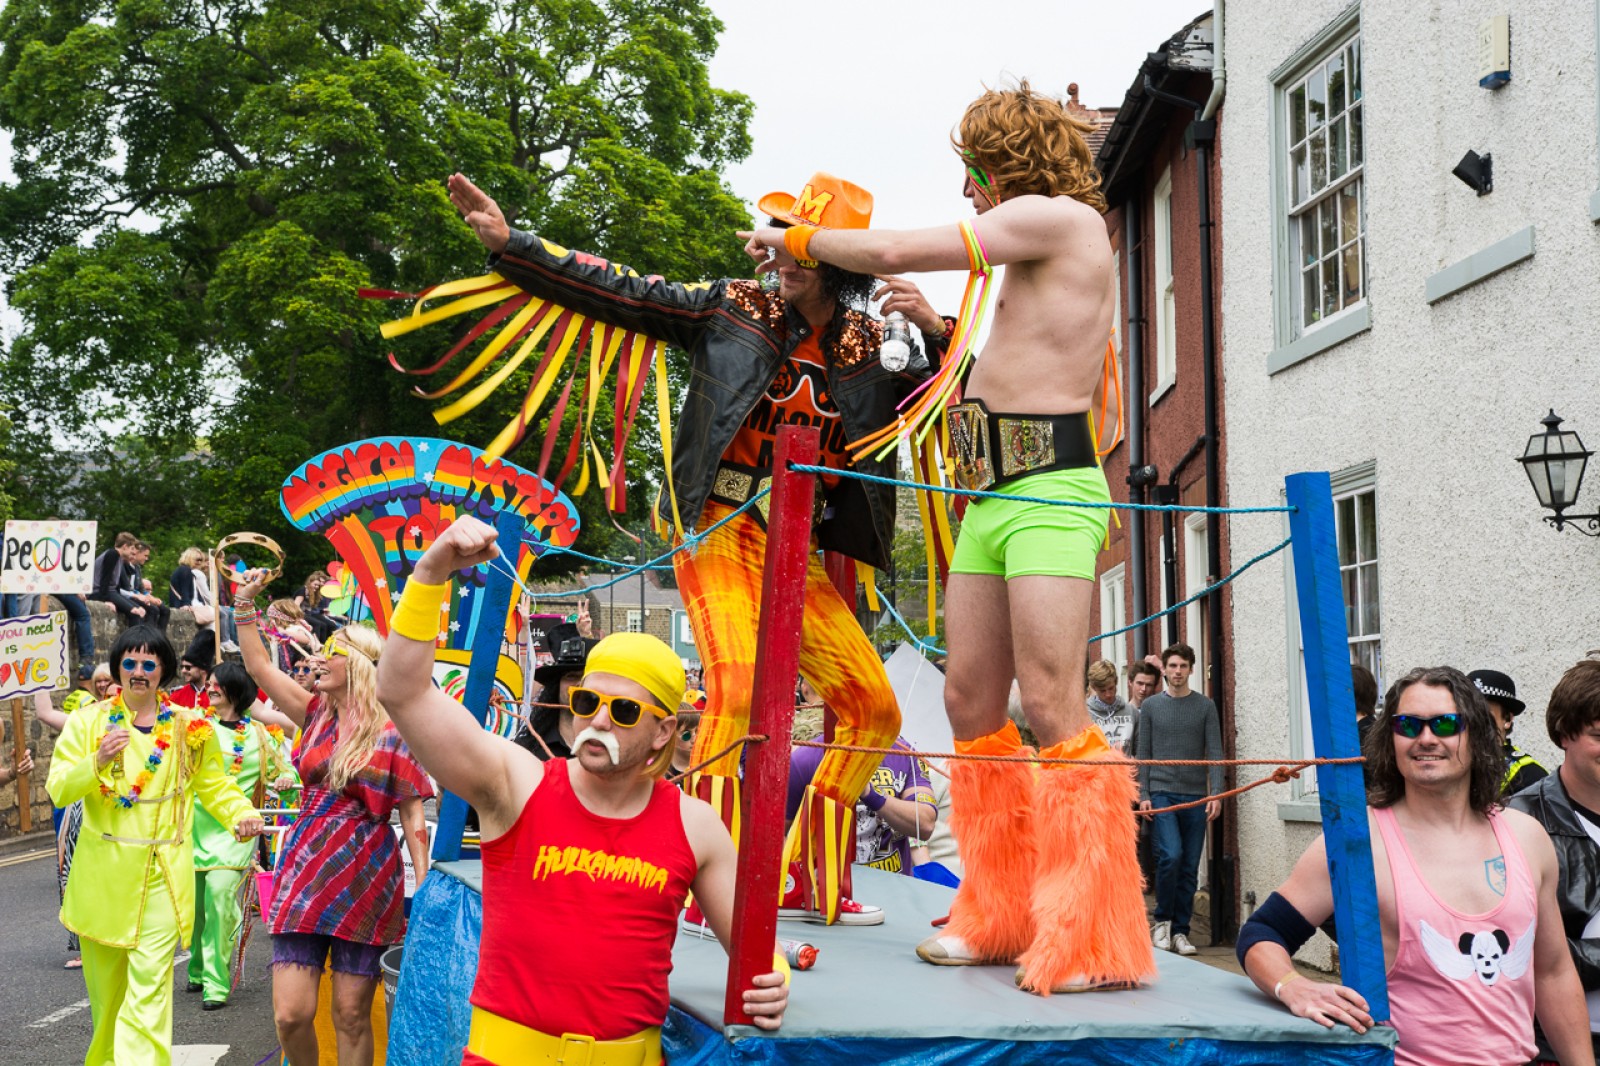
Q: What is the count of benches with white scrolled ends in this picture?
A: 0